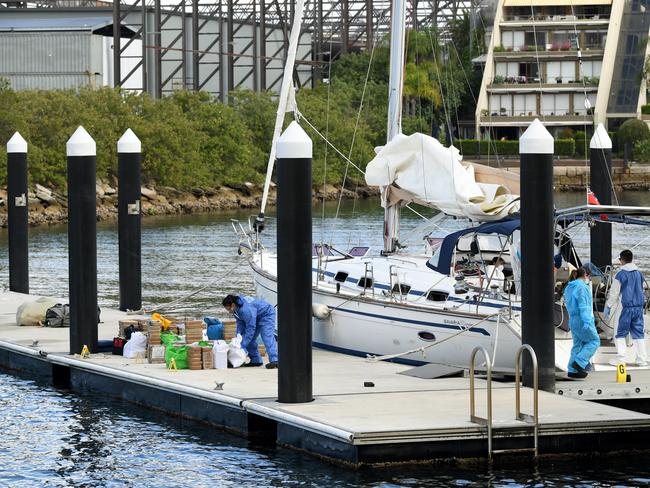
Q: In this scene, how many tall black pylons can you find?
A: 6